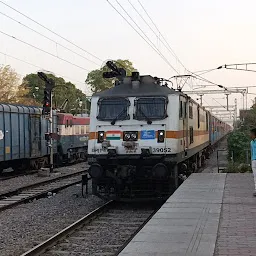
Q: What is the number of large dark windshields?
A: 2